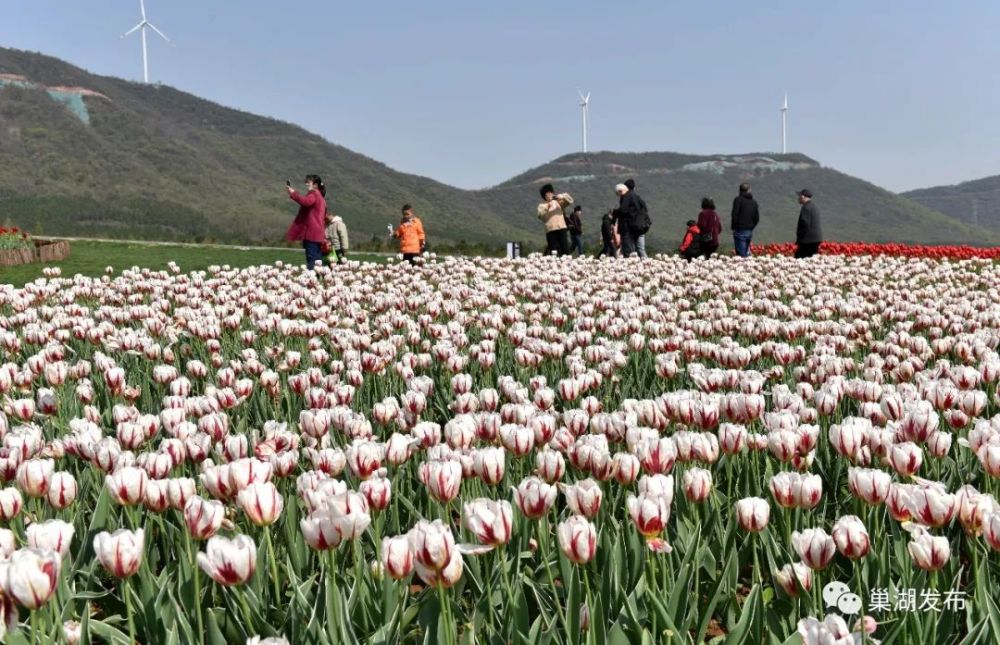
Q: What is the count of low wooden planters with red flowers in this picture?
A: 1